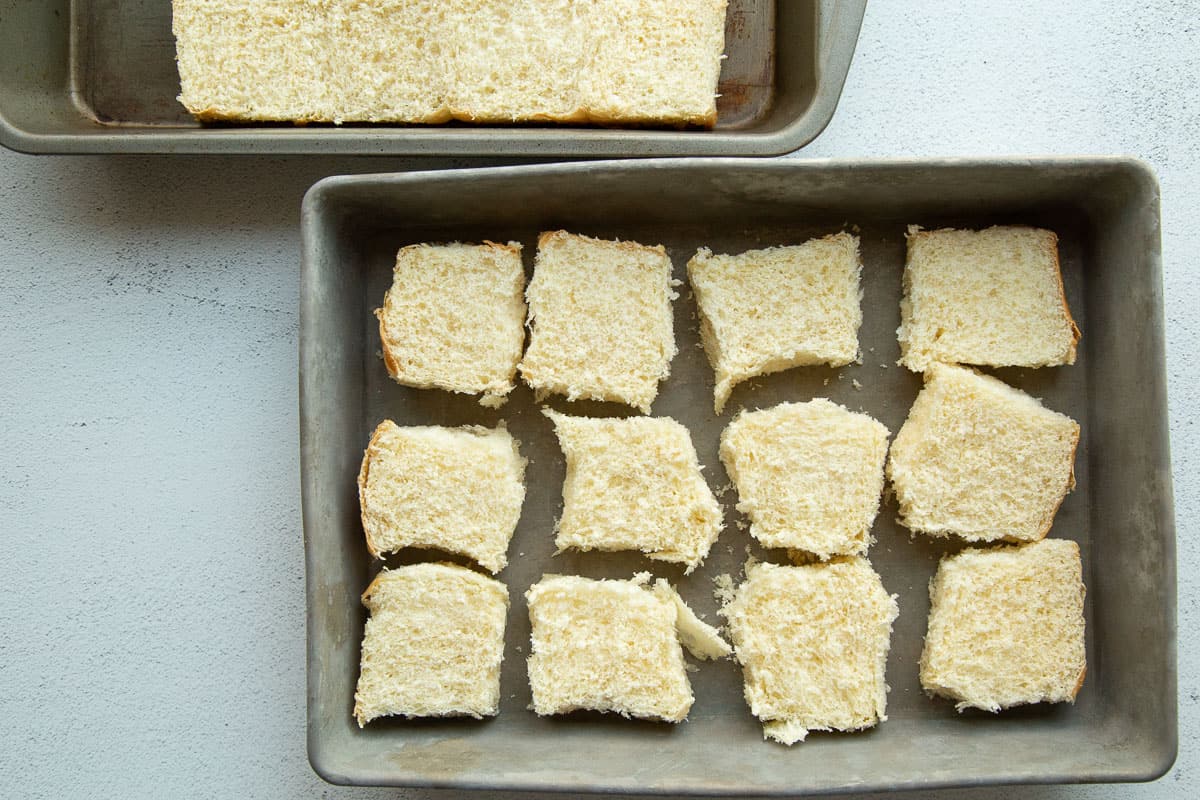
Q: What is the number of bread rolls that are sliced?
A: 12